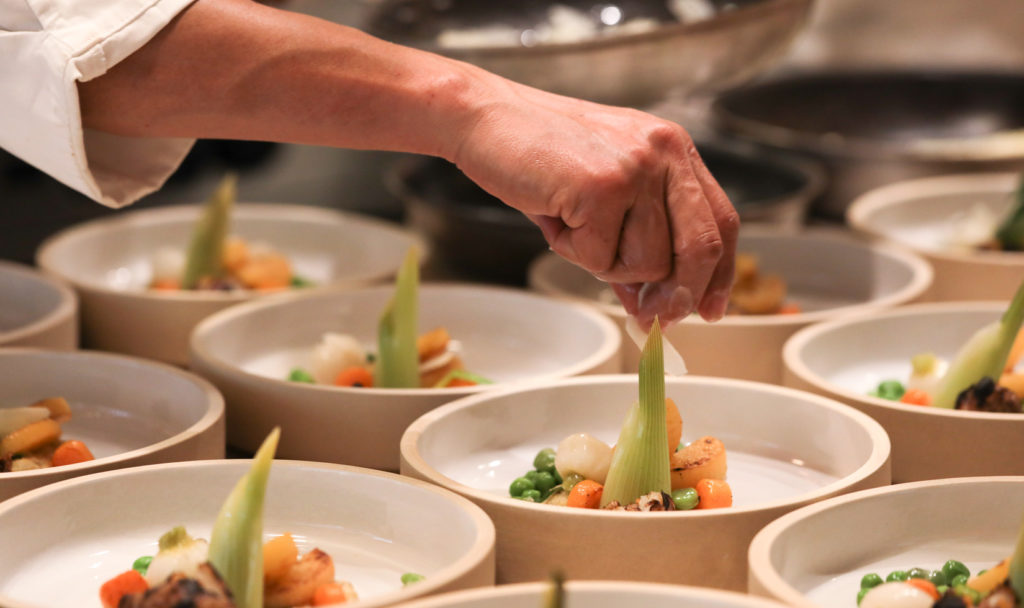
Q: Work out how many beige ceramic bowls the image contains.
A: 11